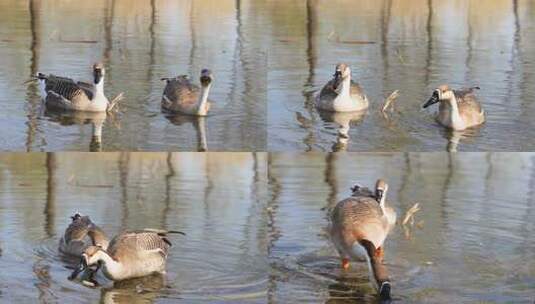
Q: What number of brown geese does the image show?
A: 8